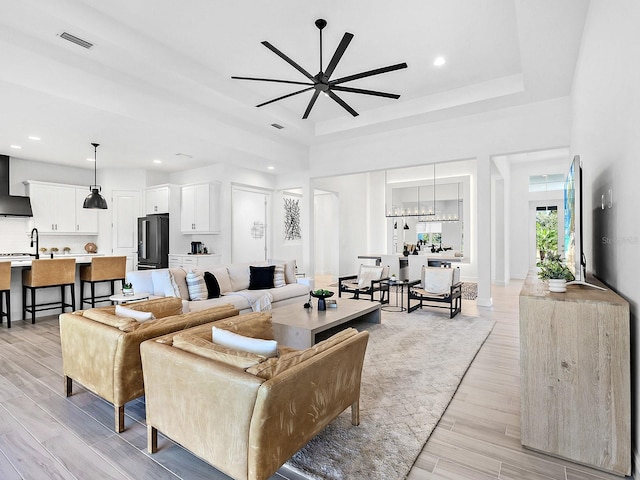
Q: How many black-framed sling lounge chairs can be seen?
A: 2